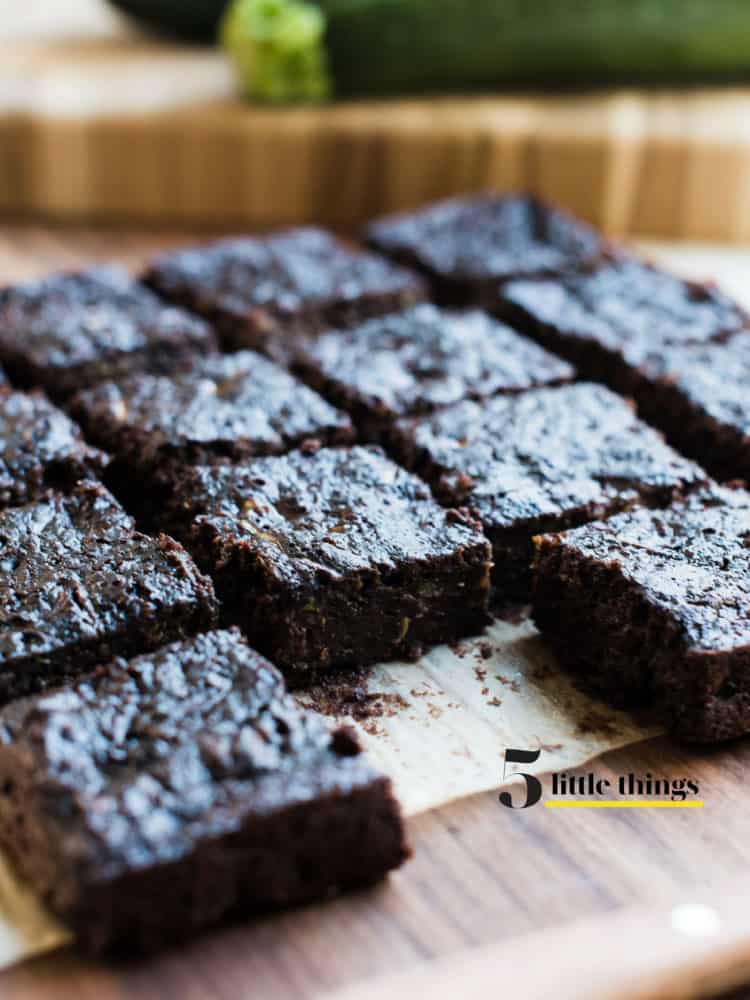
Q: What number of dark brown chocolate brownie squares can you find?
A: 13